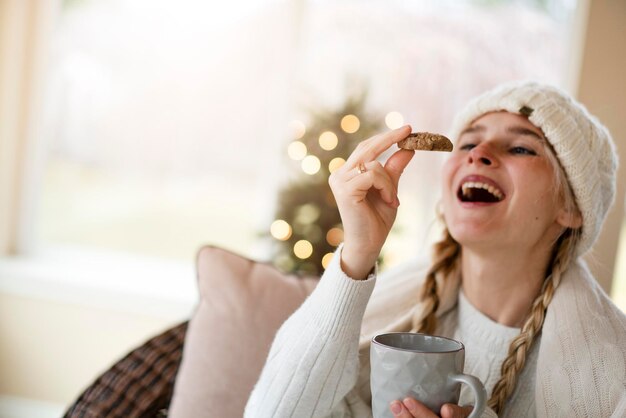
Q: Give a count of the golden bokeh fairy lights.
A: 11